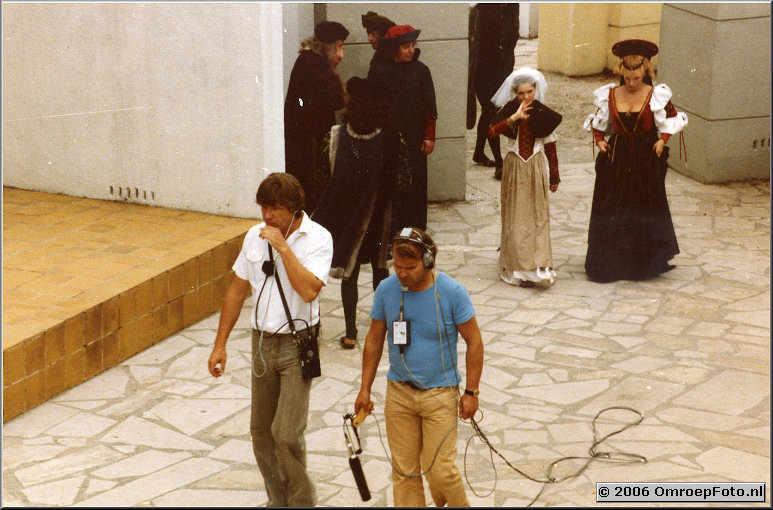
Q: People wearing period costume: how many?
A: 7